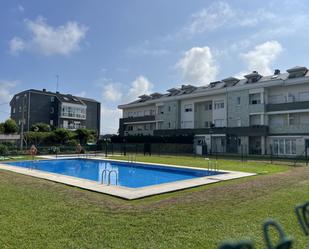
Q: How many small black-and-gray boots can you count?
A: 0